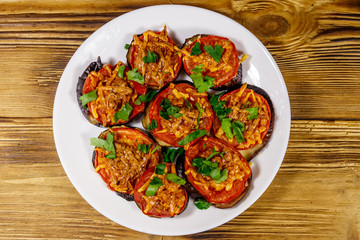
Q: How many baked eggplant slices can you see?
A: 8